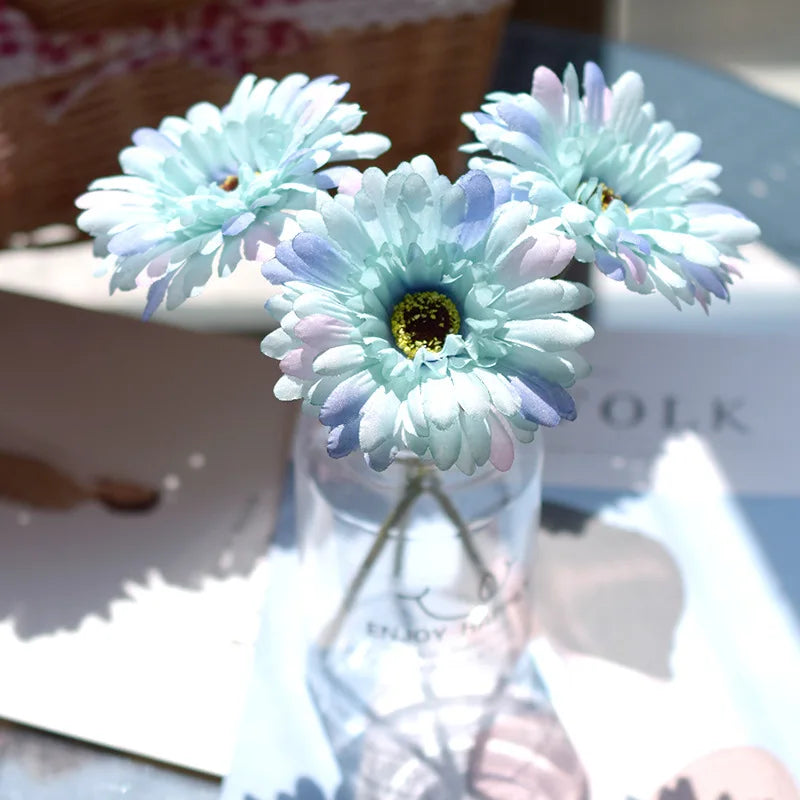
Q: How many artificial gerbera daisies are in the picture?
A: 3